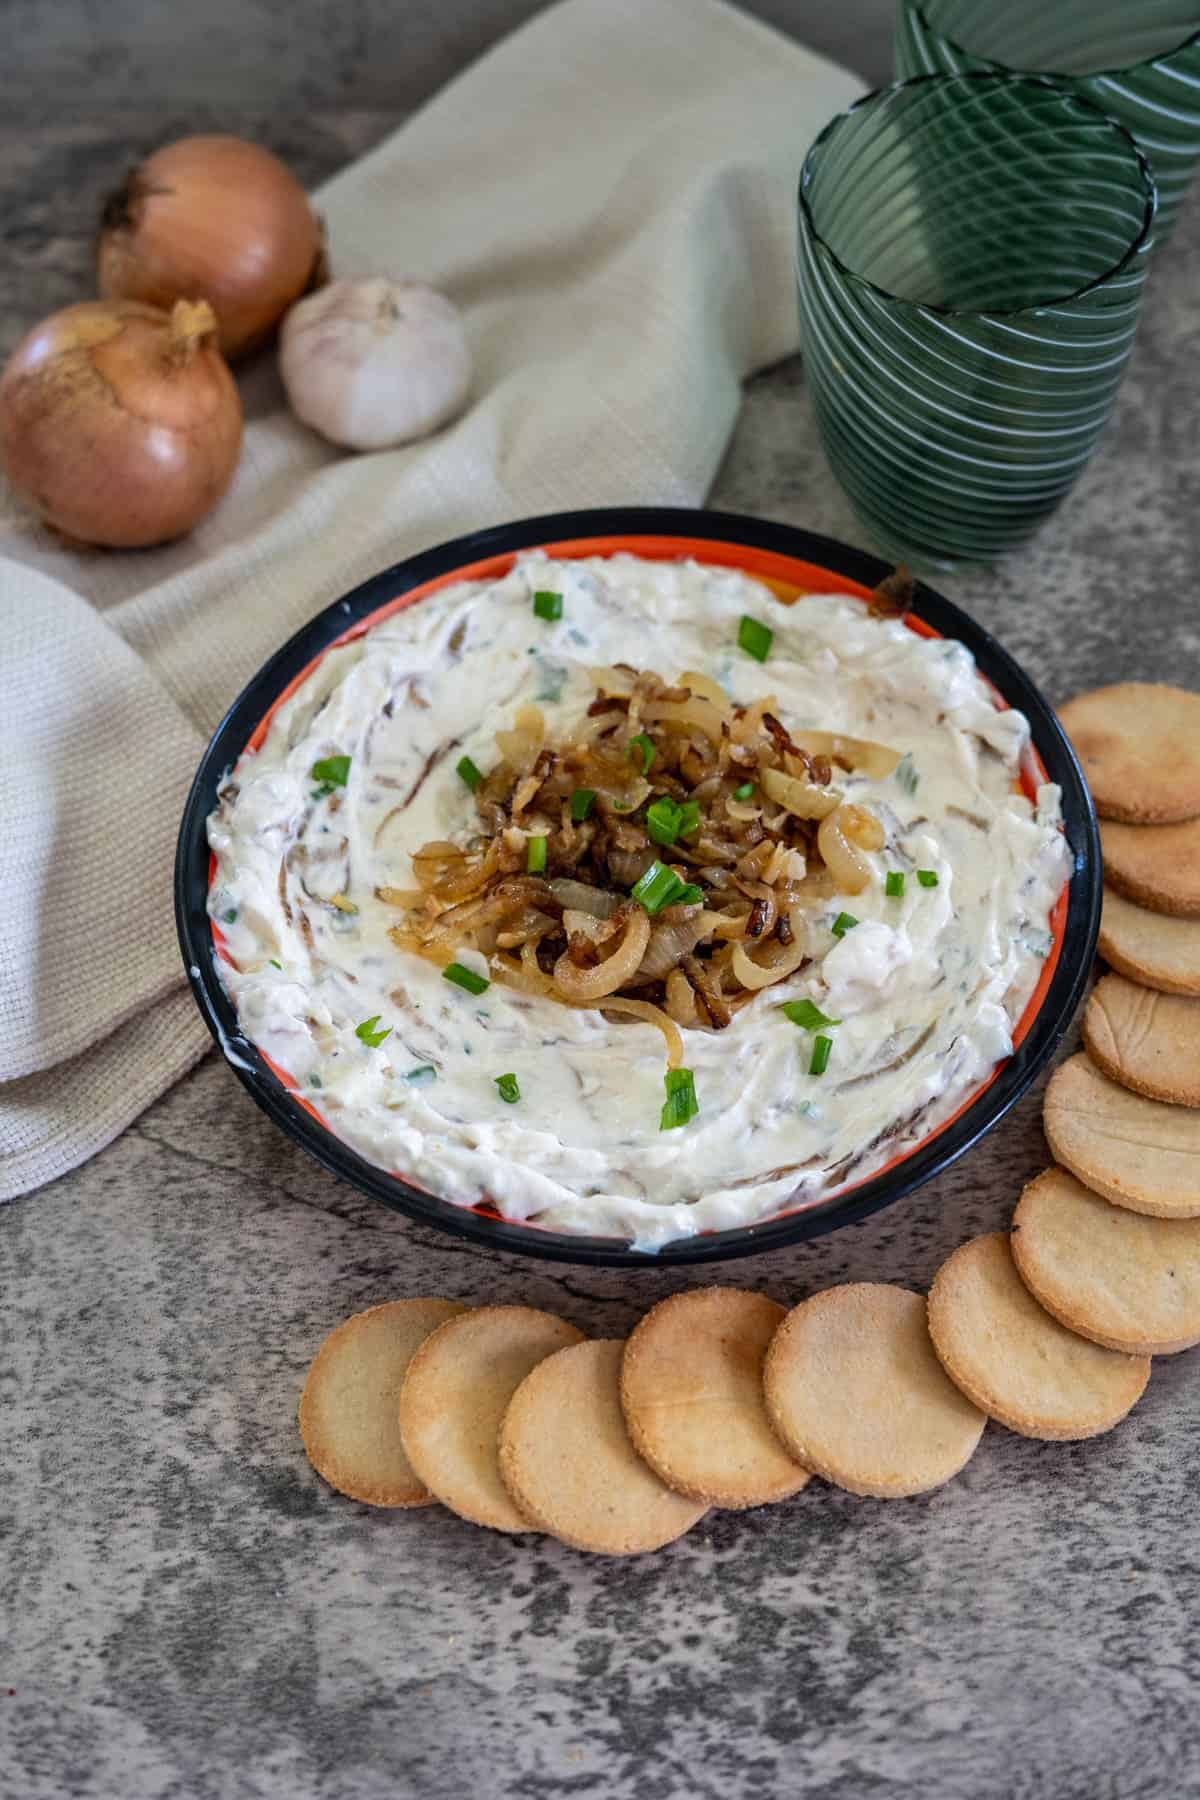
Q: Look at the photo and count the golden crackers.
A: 12